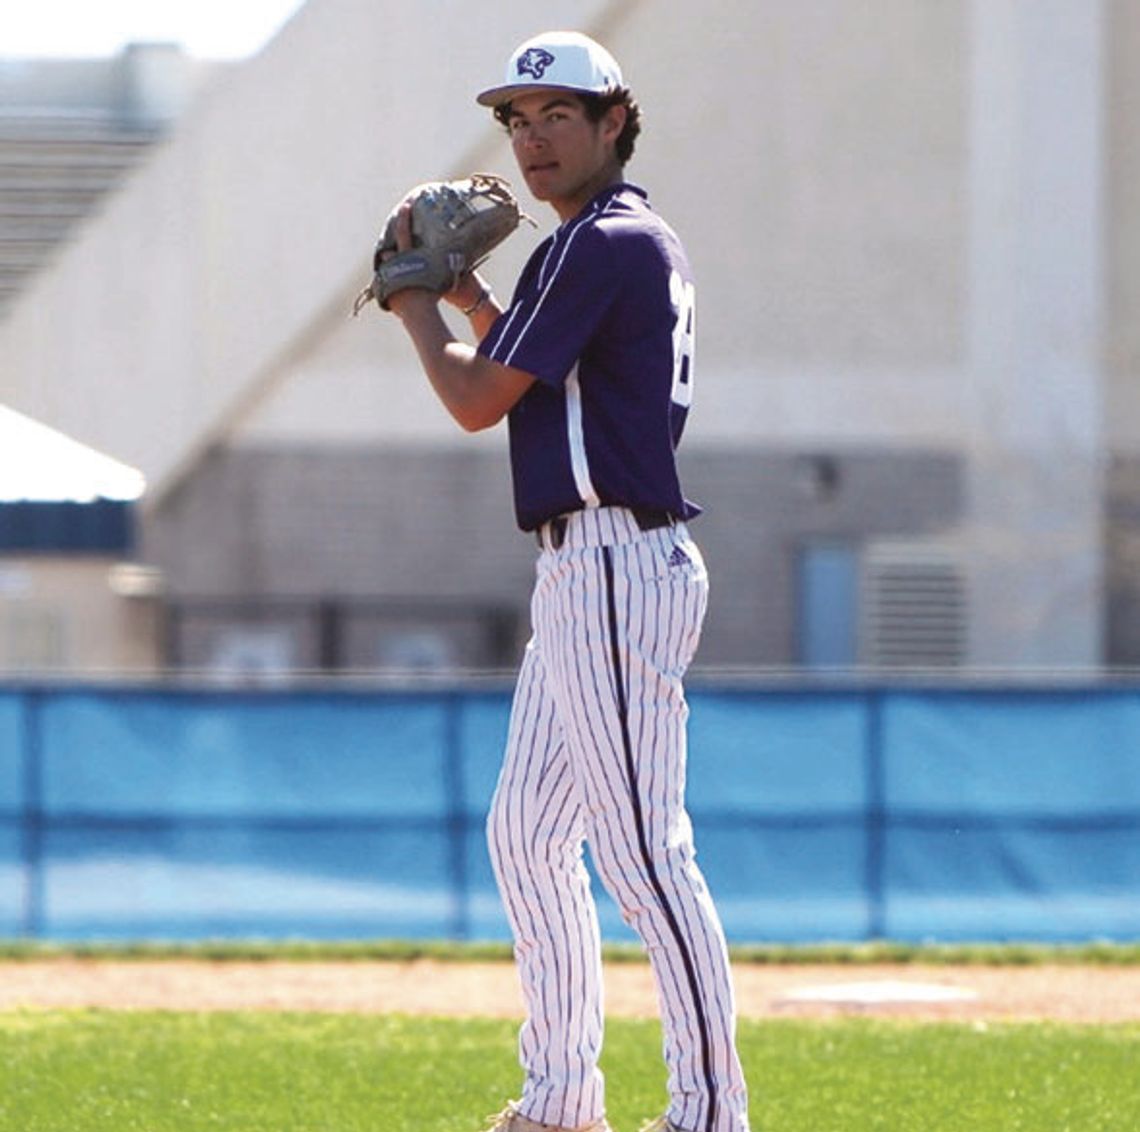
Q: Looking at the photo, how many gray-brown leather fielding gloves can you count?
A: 1